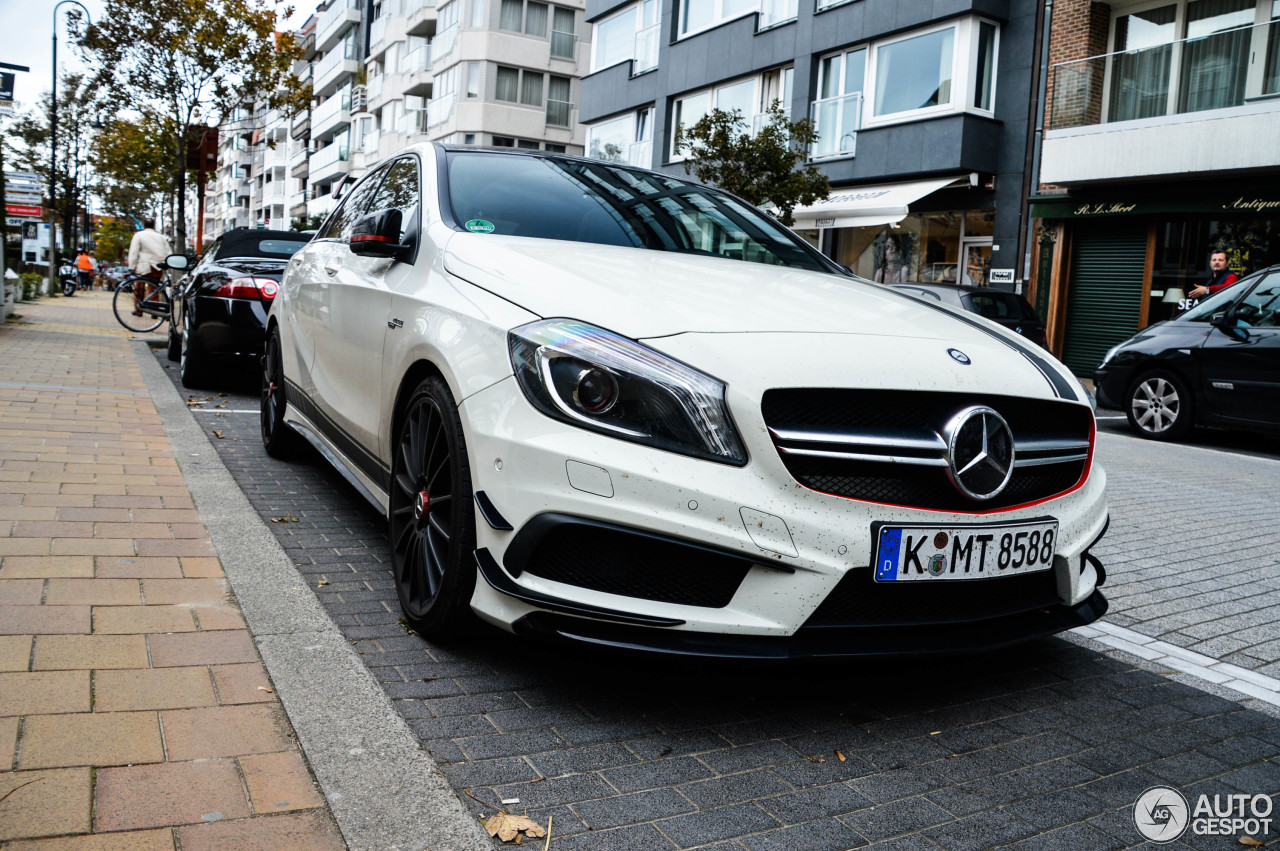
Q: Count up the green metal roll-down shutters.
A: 1